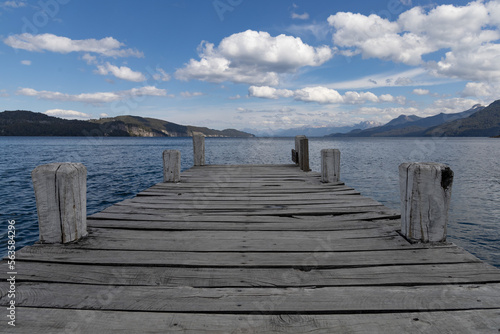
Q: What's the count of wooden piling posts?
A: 6